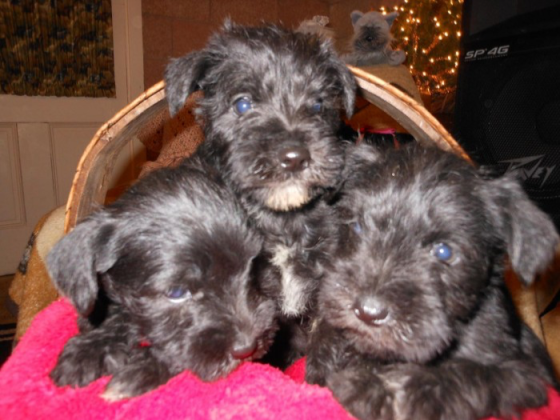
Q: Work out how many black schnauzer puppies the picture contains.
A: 3